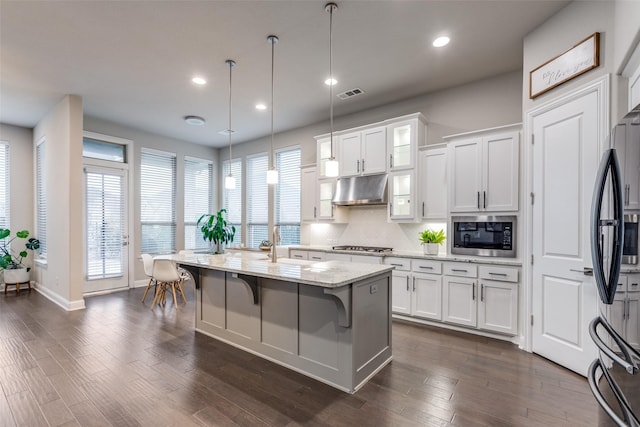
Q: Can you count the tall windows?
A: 7